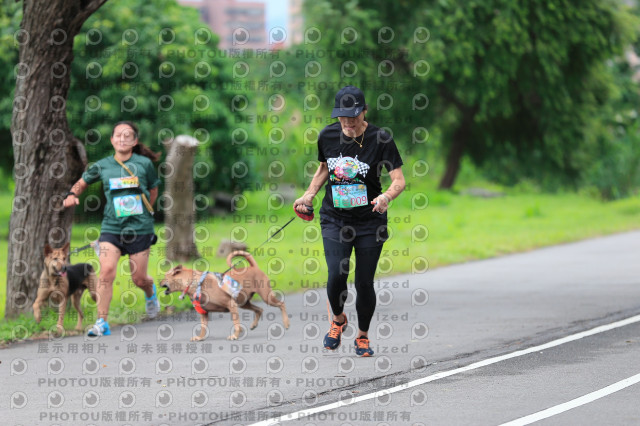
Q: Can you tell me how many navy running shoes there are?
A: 2